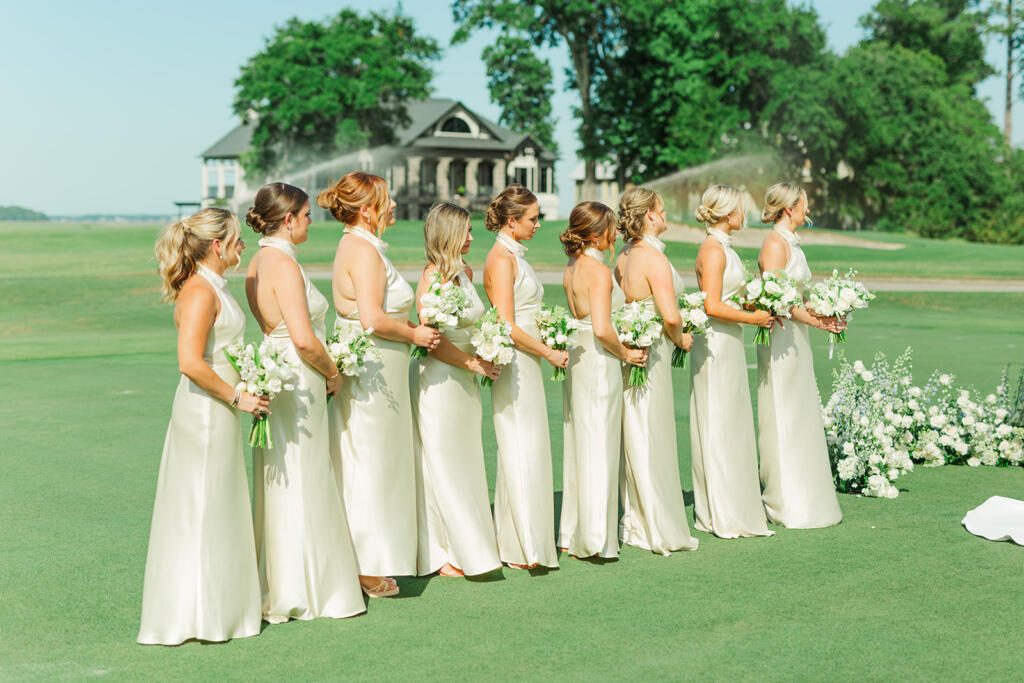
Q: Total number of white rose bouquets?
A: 9